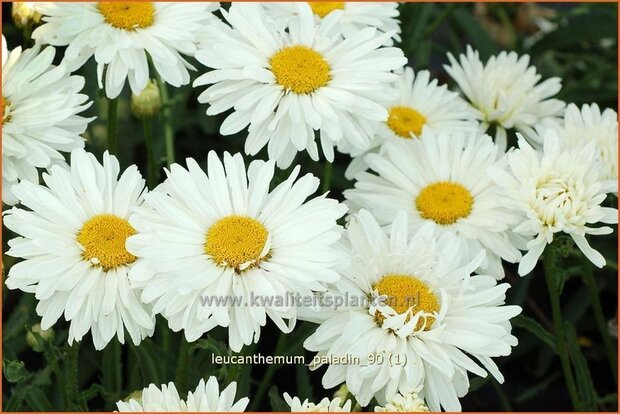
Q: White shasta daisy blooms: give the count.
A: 15